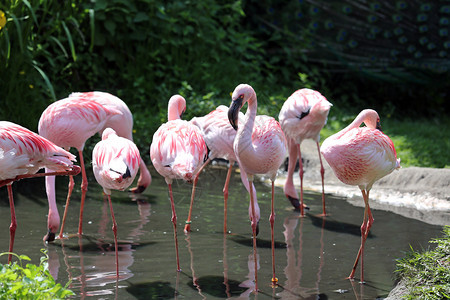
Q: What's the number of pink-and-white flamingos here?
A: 9